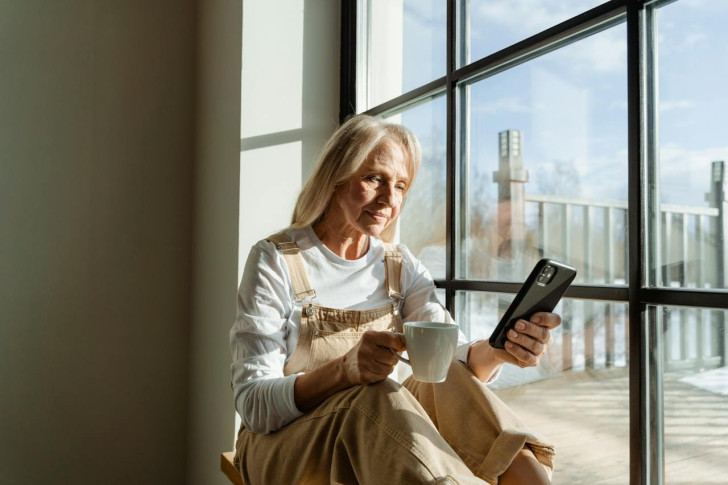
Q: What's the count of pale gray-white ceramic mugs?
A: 1